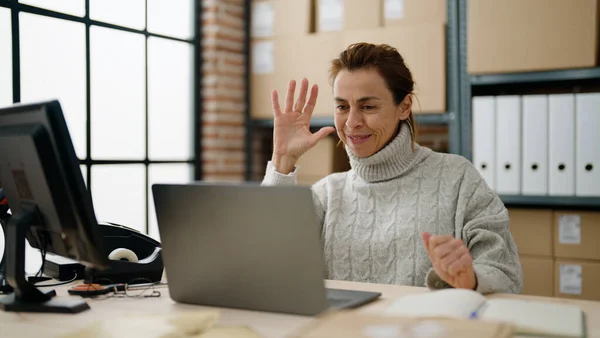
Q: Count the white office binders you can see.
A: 5